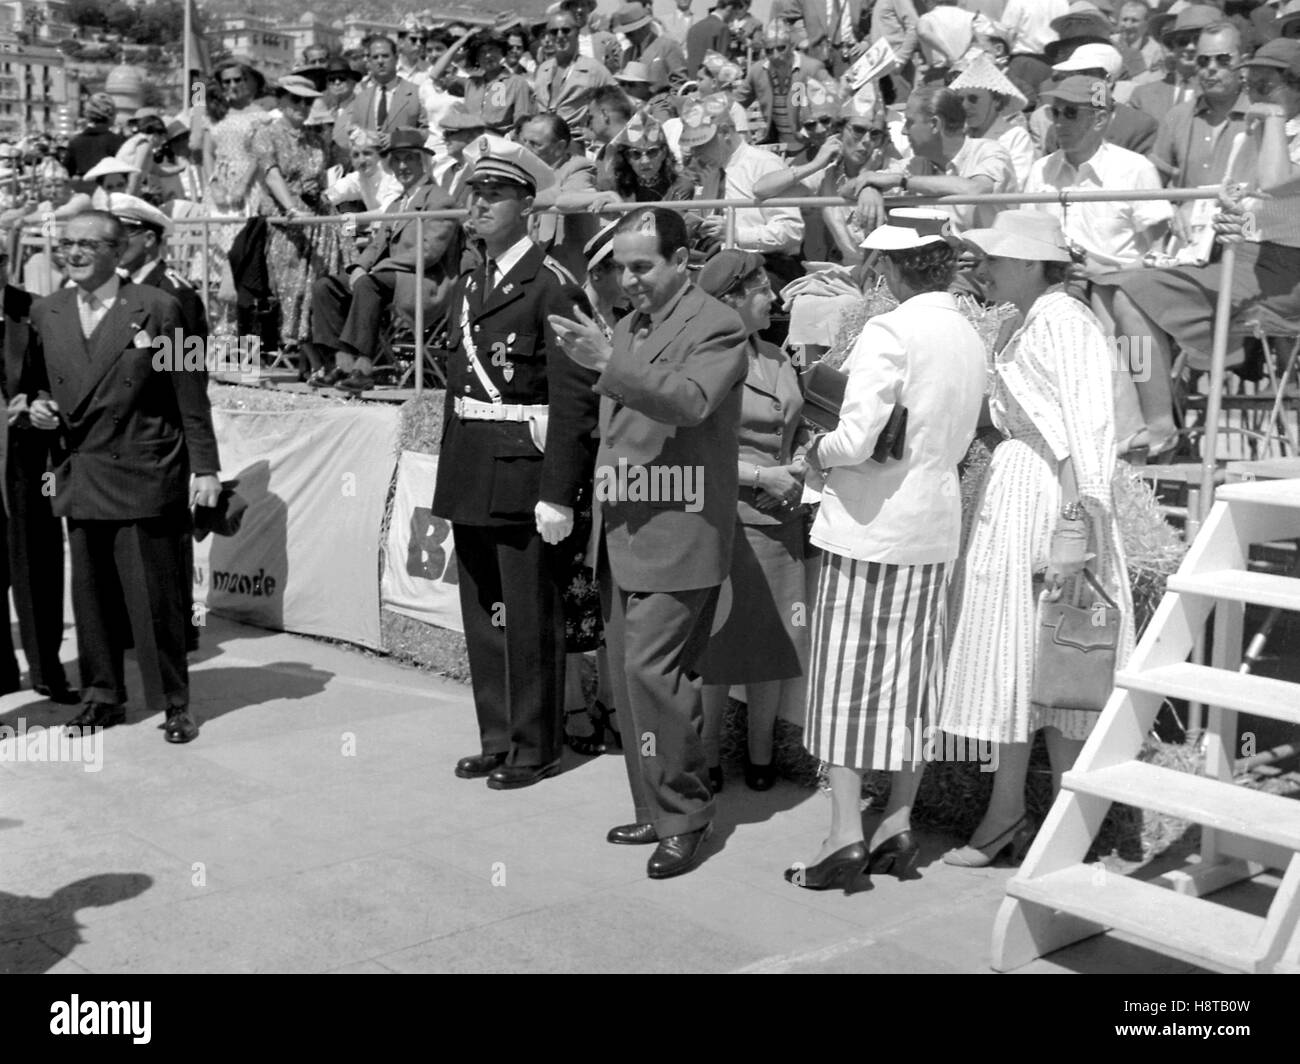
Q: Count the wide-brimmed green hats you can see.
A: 0